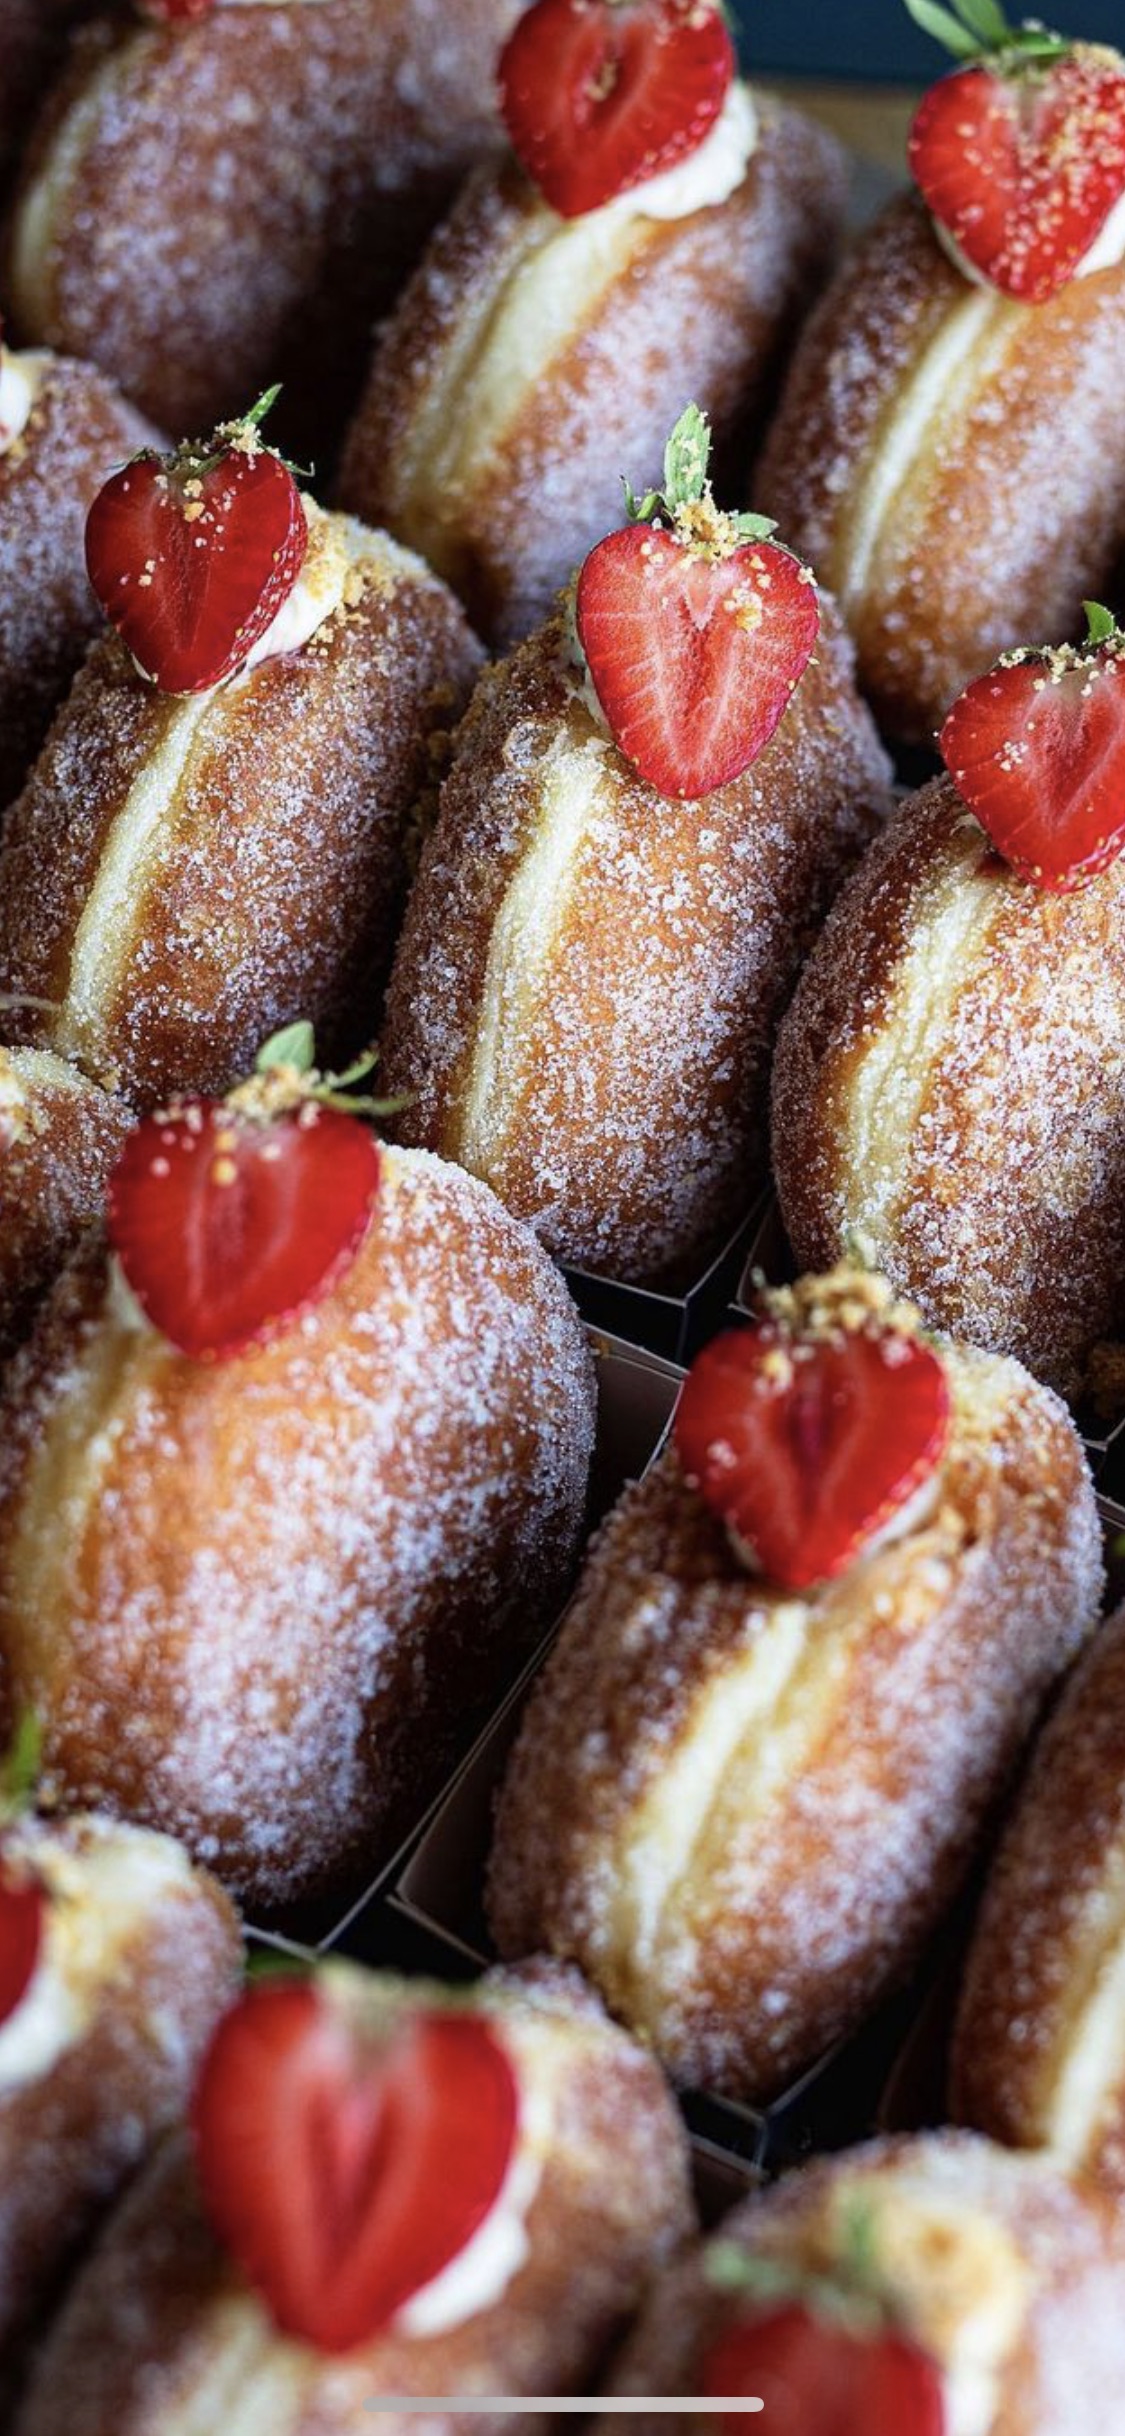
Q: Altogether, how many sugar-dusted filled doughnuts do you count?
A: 14